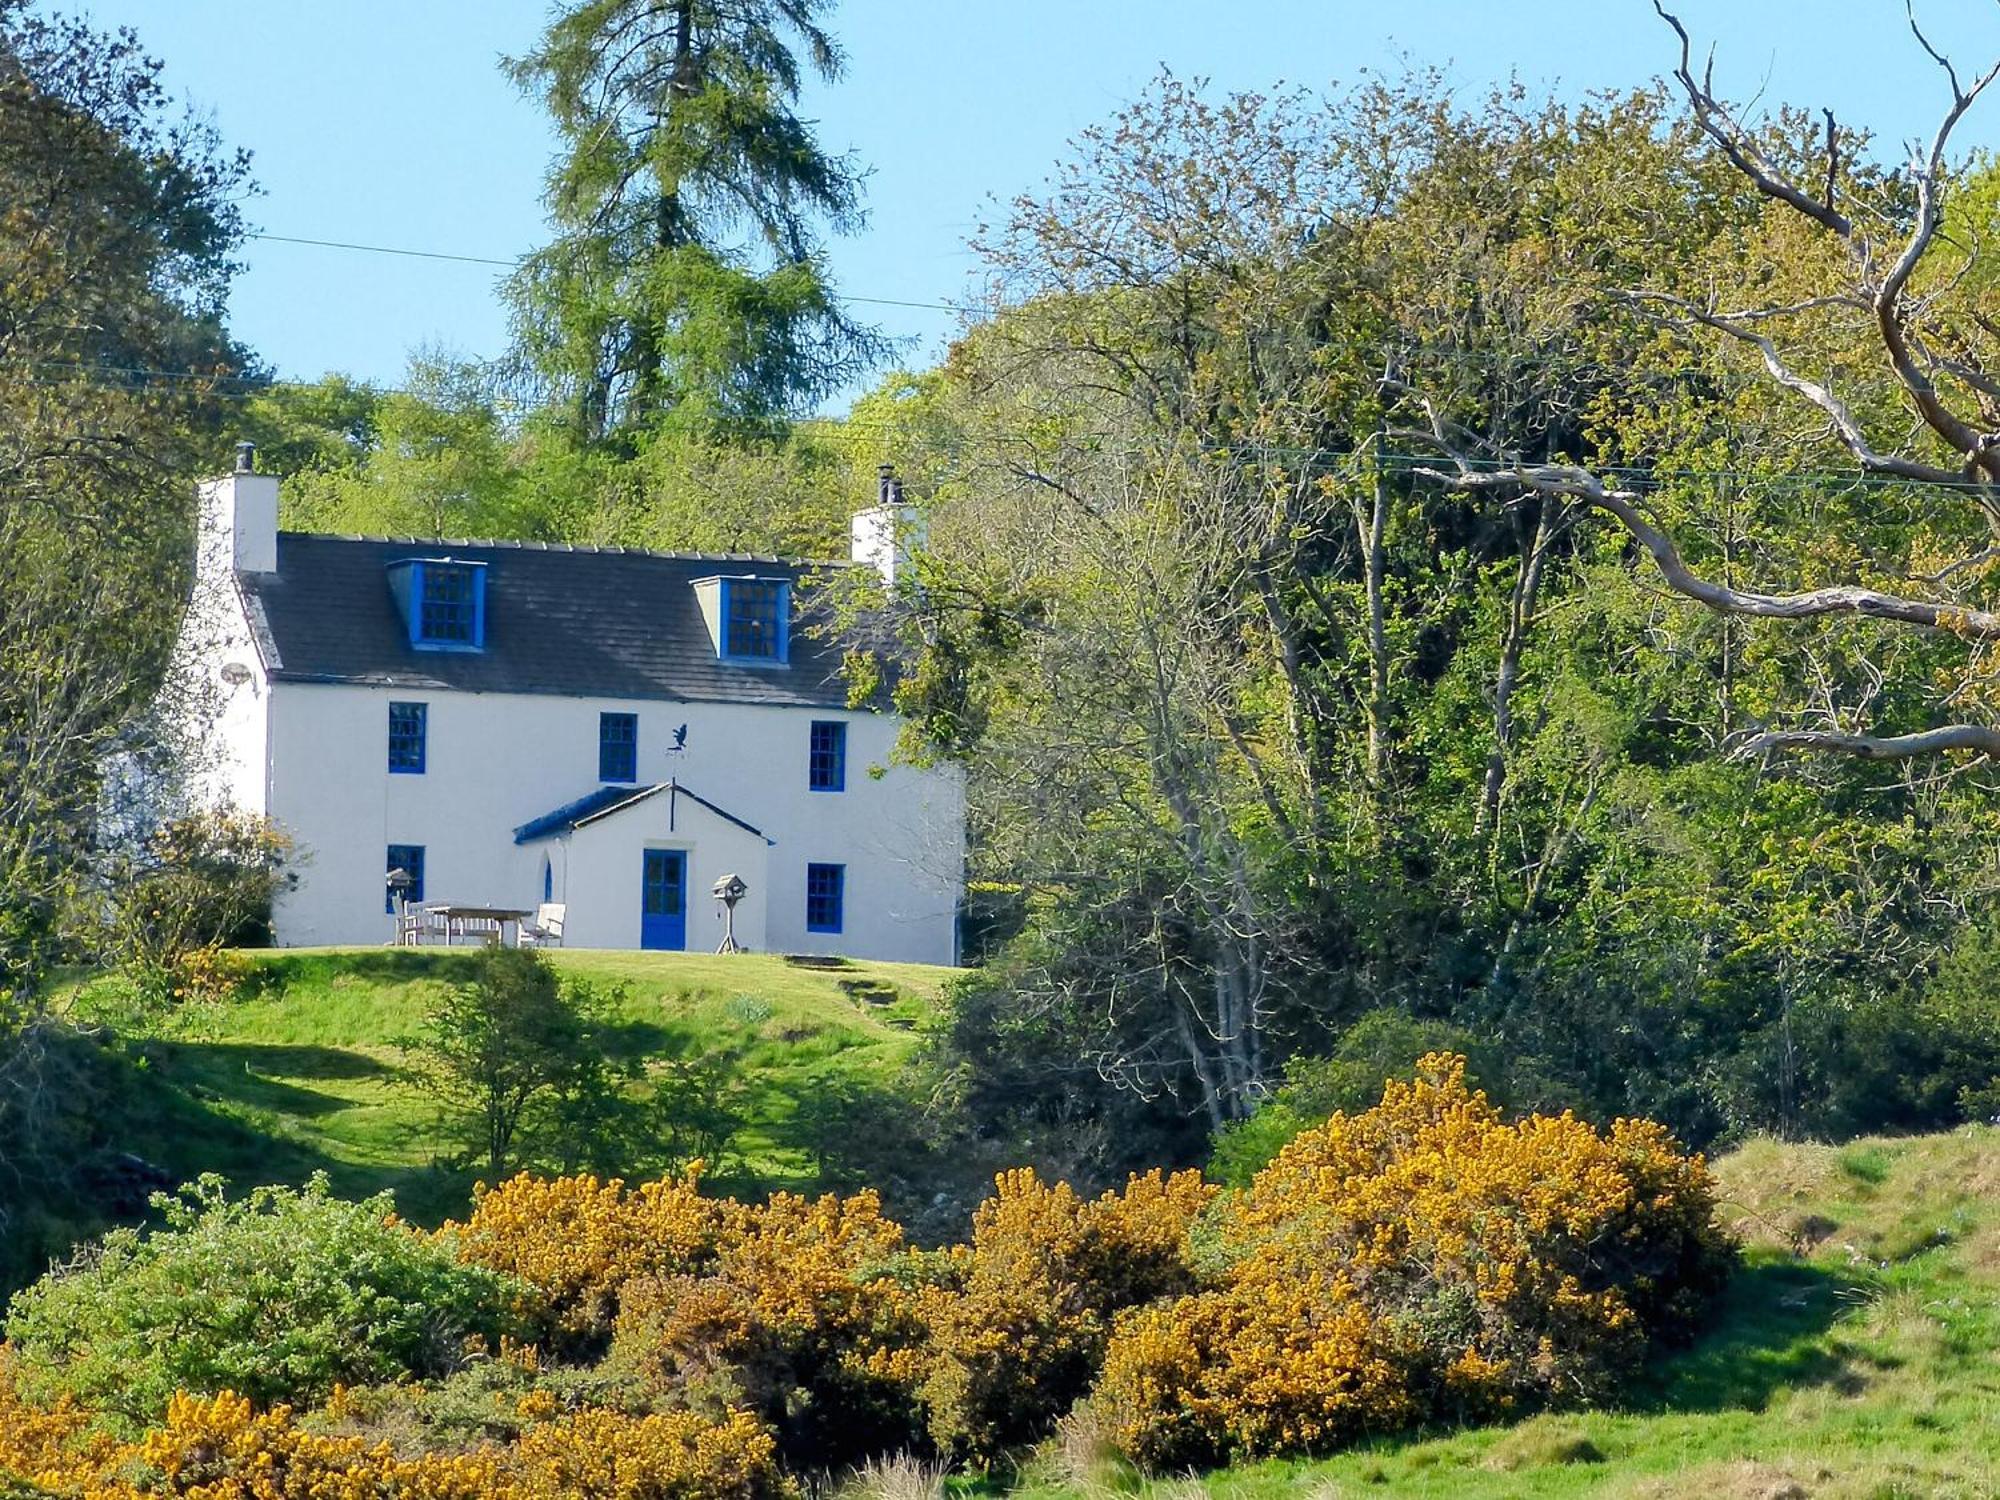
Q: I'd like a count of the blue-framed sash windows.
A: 7